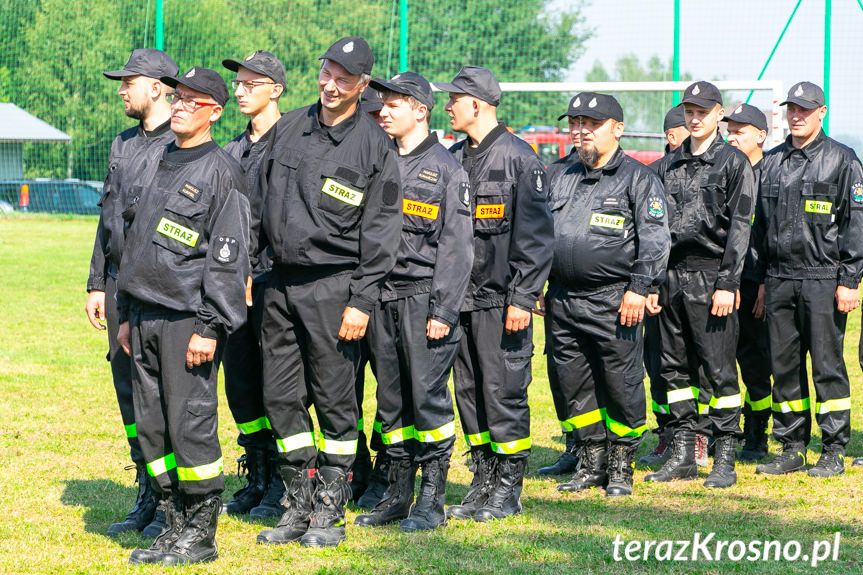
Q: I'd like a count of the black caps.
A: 13